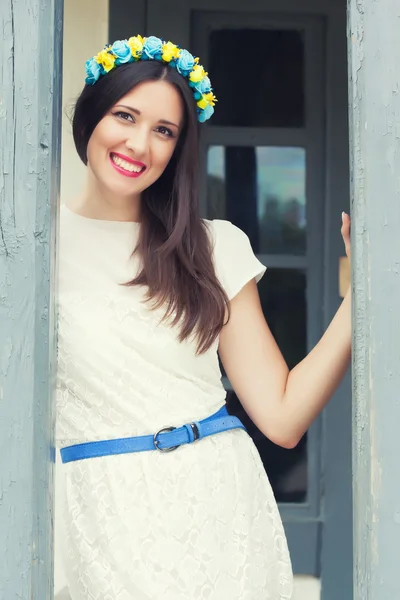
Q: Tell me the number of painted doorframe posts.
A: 2